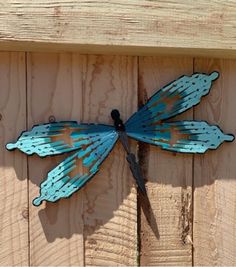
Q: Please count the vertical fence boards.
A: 5